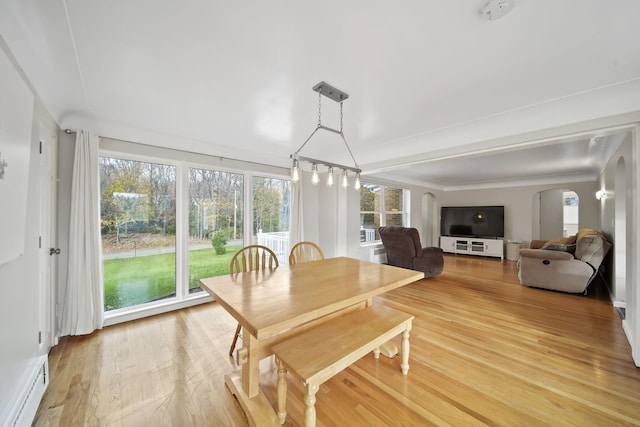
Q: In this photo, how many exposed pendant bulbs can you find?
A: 5